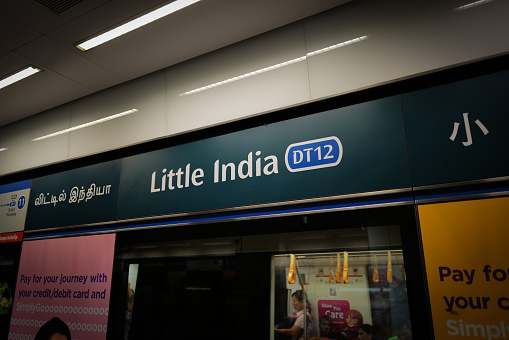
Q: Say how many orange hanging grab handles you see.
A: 6